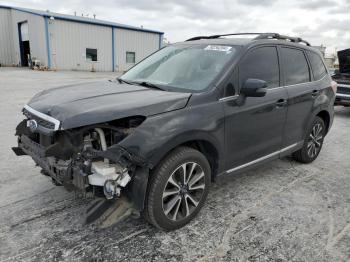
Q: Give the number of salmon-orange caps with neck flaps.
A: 0